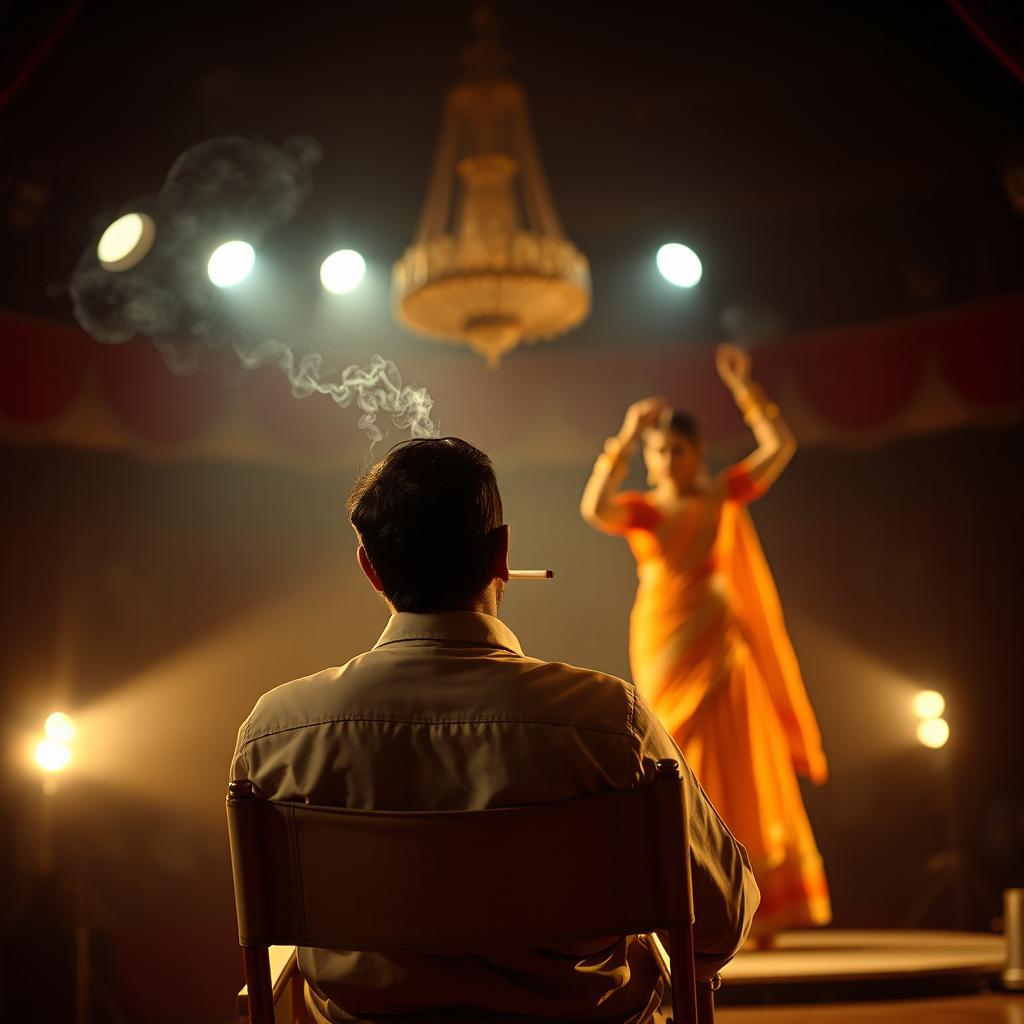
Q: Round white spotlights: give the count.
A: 4